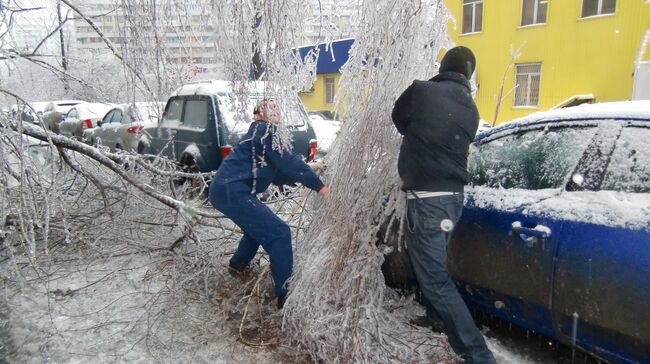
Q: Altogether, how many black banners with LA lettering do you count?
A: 0